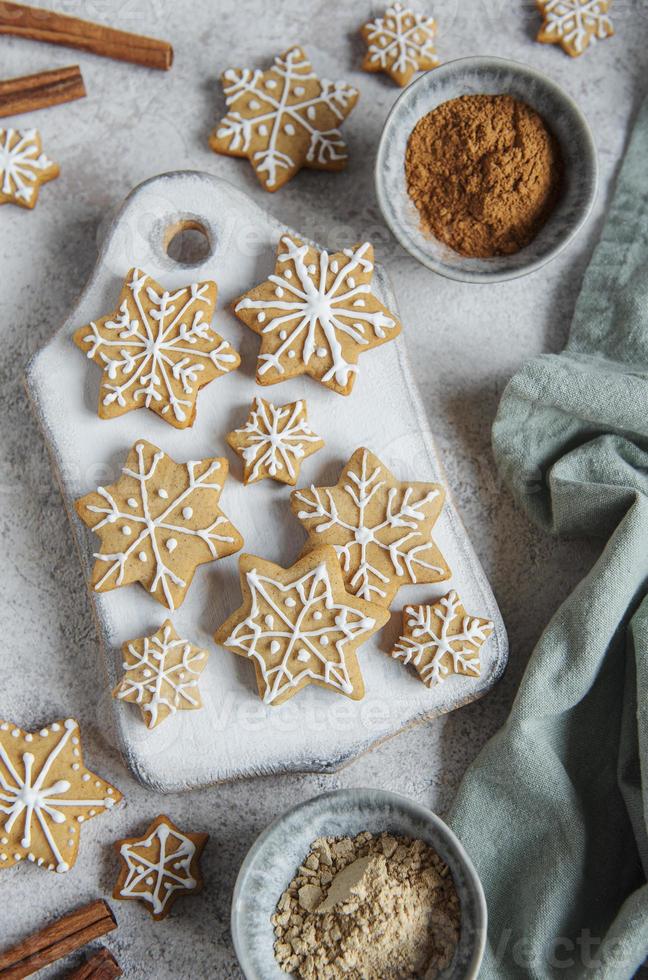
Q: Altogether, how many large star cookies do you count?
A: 7